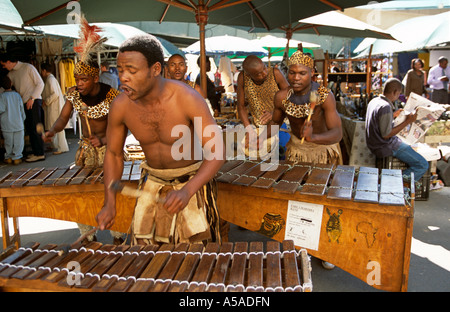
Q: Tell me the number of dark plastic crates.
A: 2